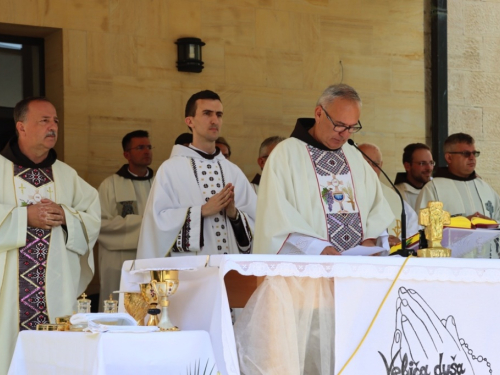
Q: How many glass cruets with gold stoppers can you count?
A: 2